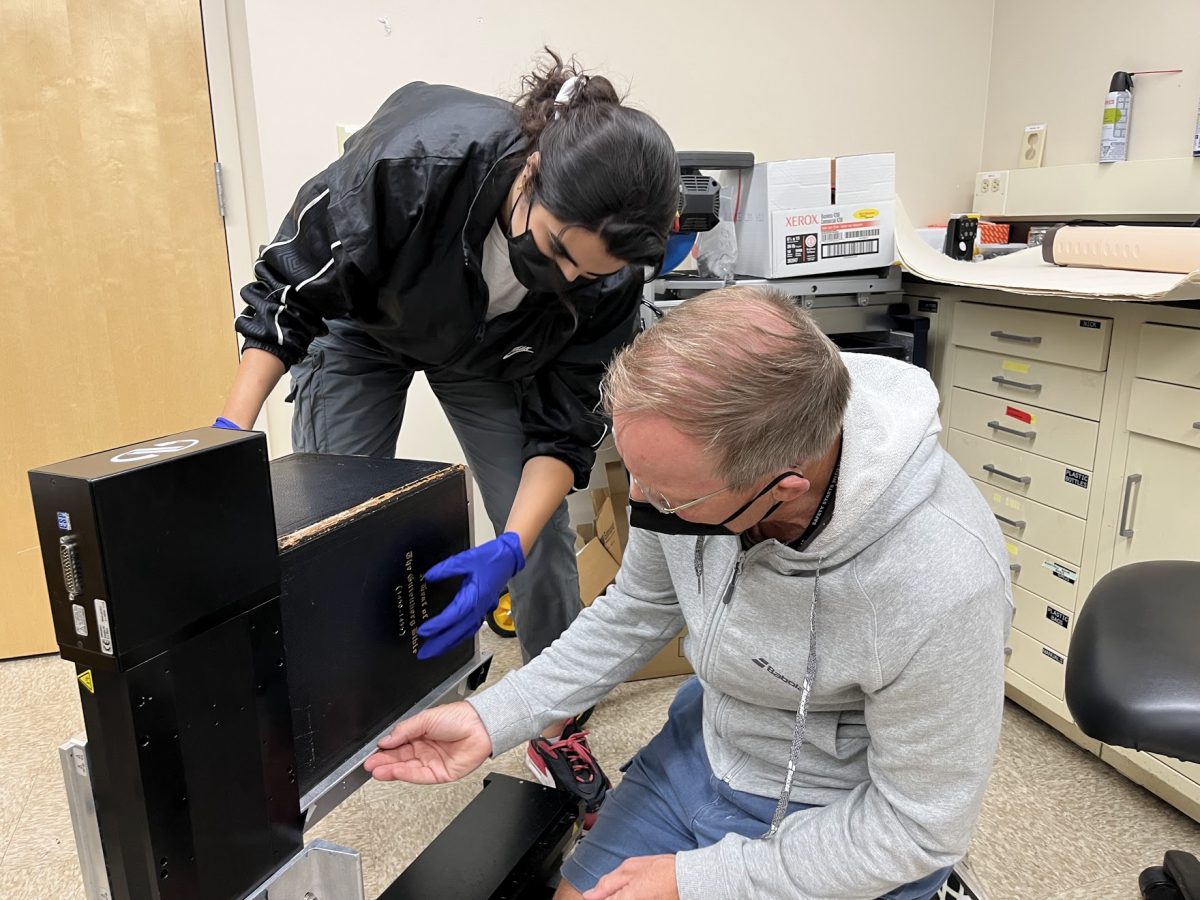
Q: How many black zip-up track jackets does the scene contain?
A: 1